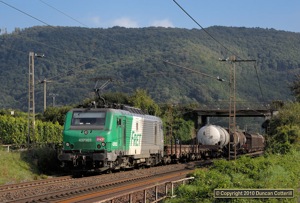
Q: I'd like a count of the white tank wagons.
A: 1